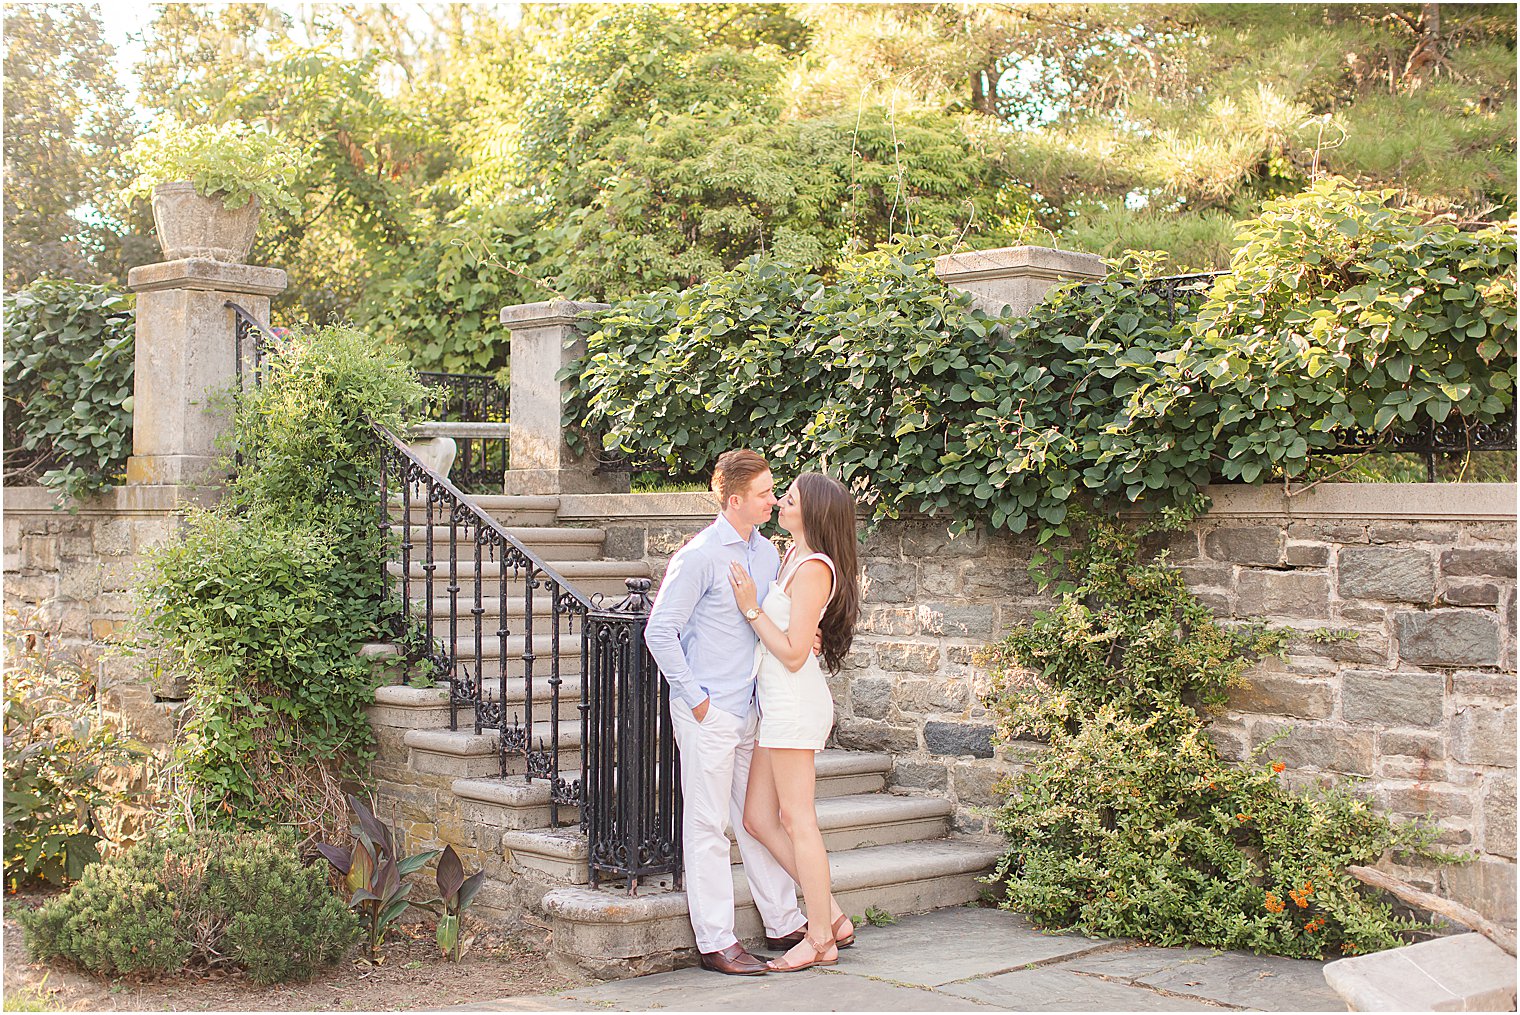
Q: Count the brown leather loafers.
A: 2